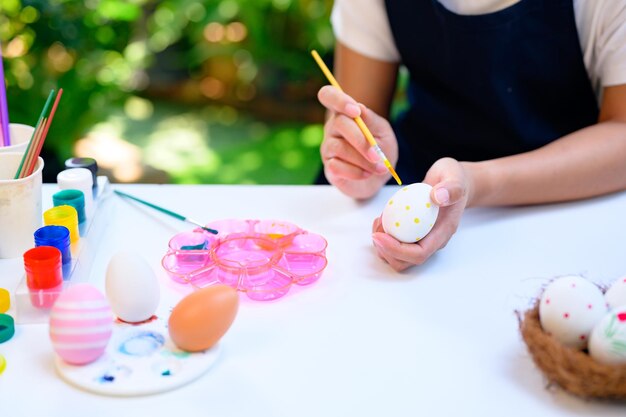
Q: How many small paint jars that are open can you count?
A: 4